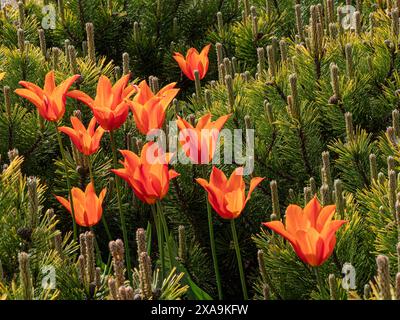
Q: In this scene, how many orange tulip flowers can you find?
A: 10